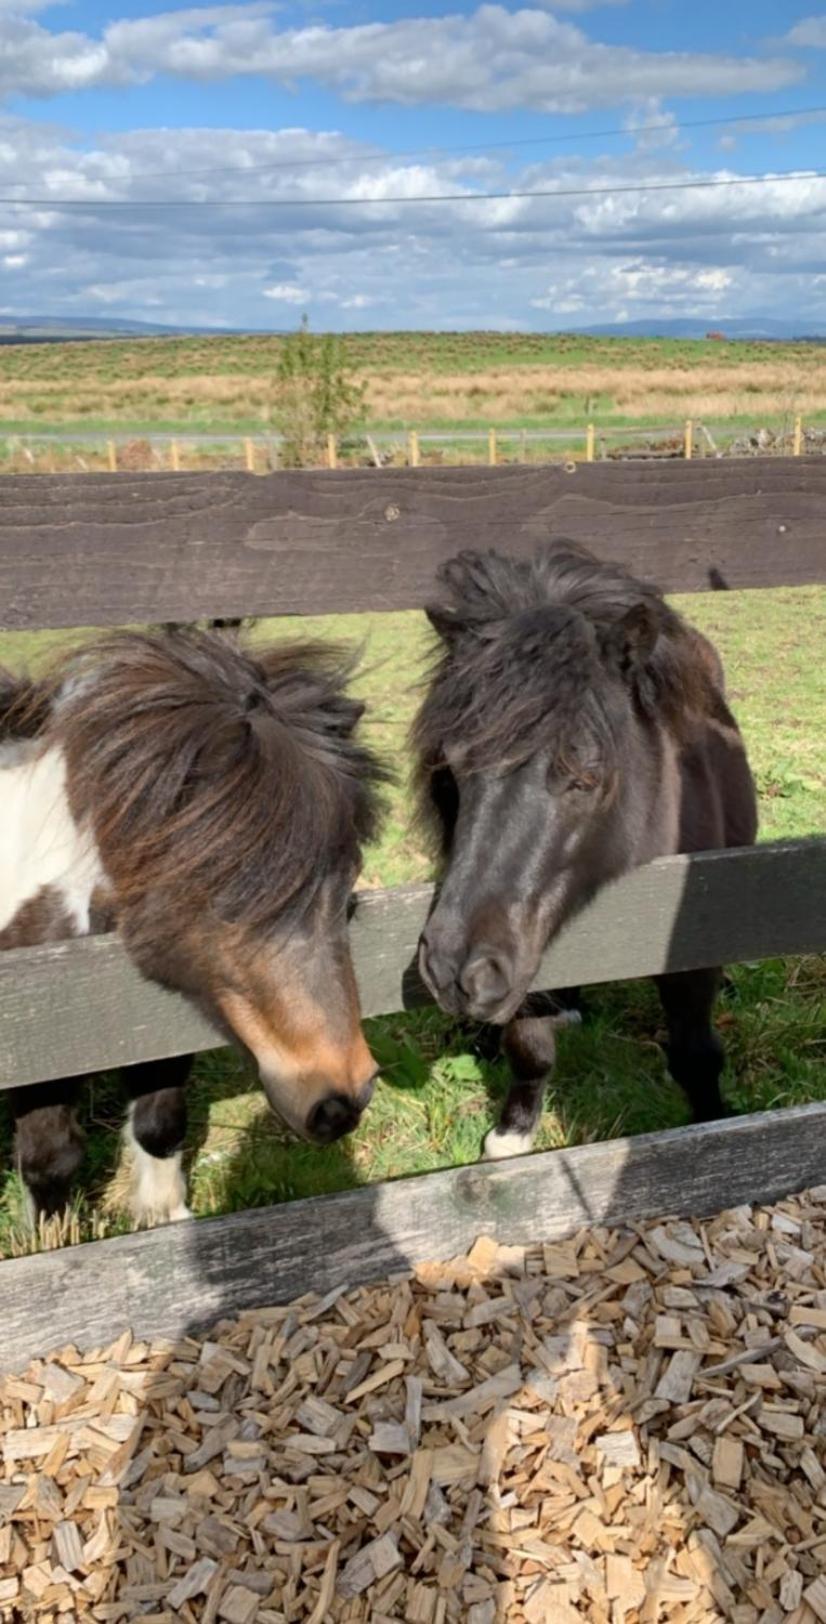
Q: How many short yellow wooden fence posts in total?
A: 9